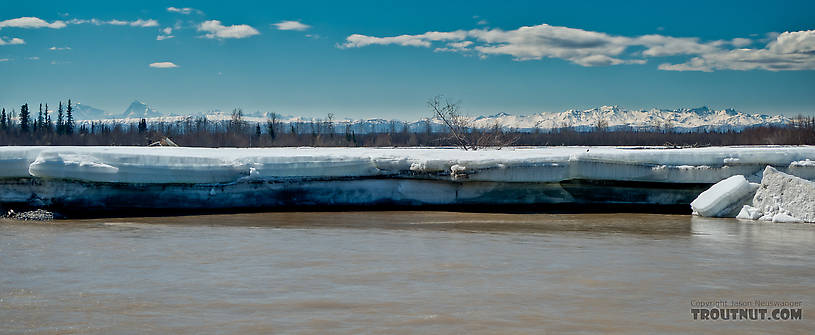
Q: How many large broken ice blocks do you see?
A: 2